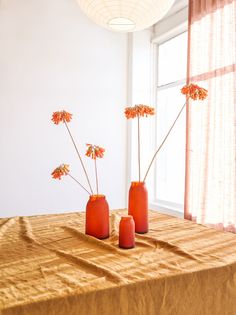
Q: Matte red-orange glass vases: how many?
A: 3